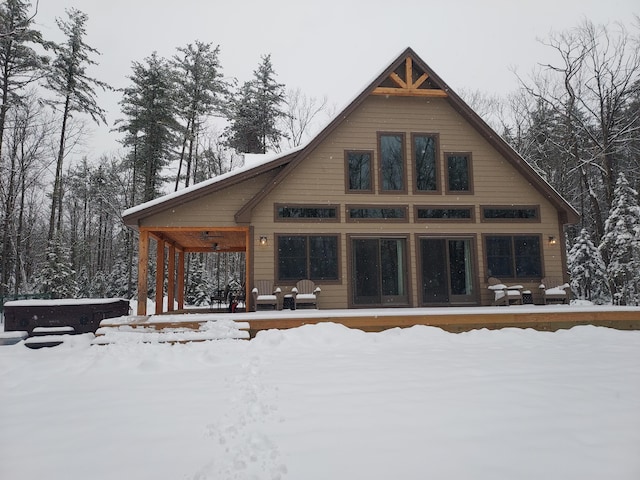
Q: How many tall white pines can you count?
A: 5